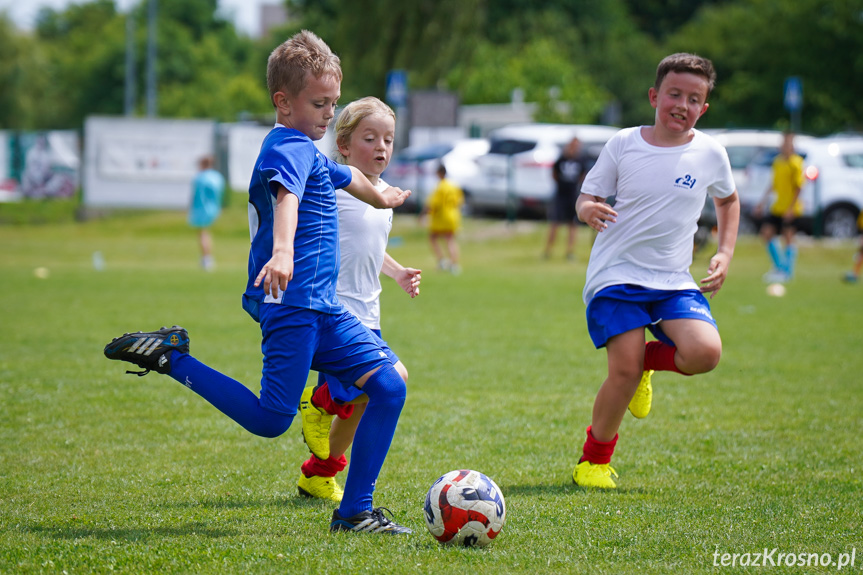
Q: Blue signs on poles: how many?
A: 2